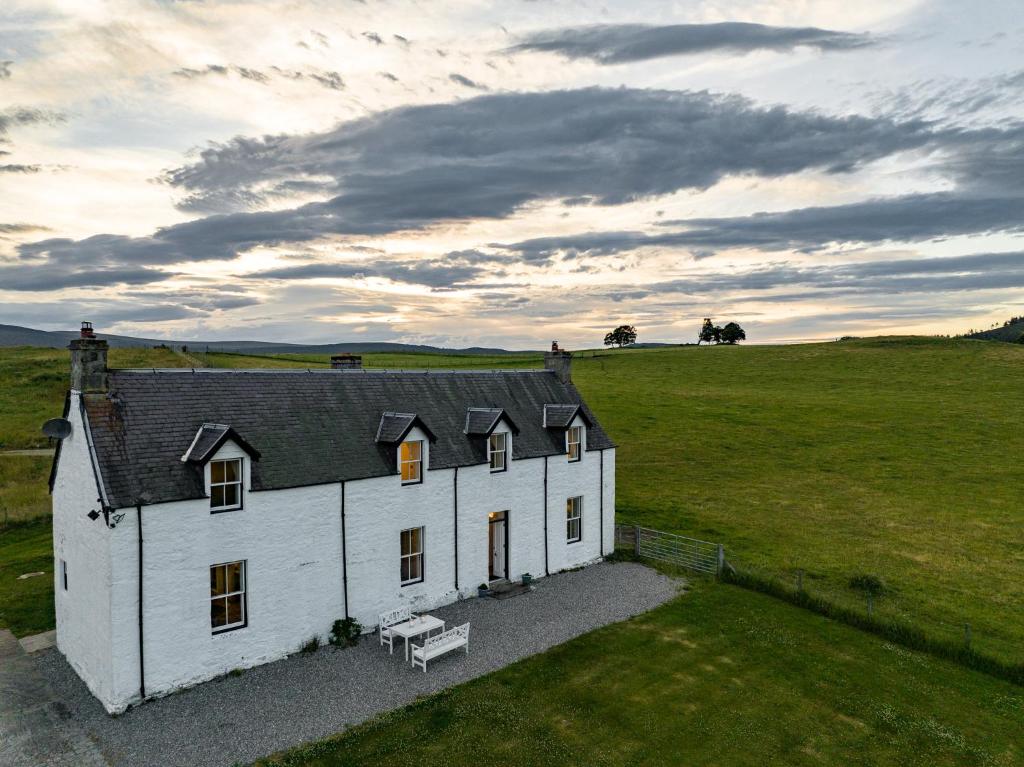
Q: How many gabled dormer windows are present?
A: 4